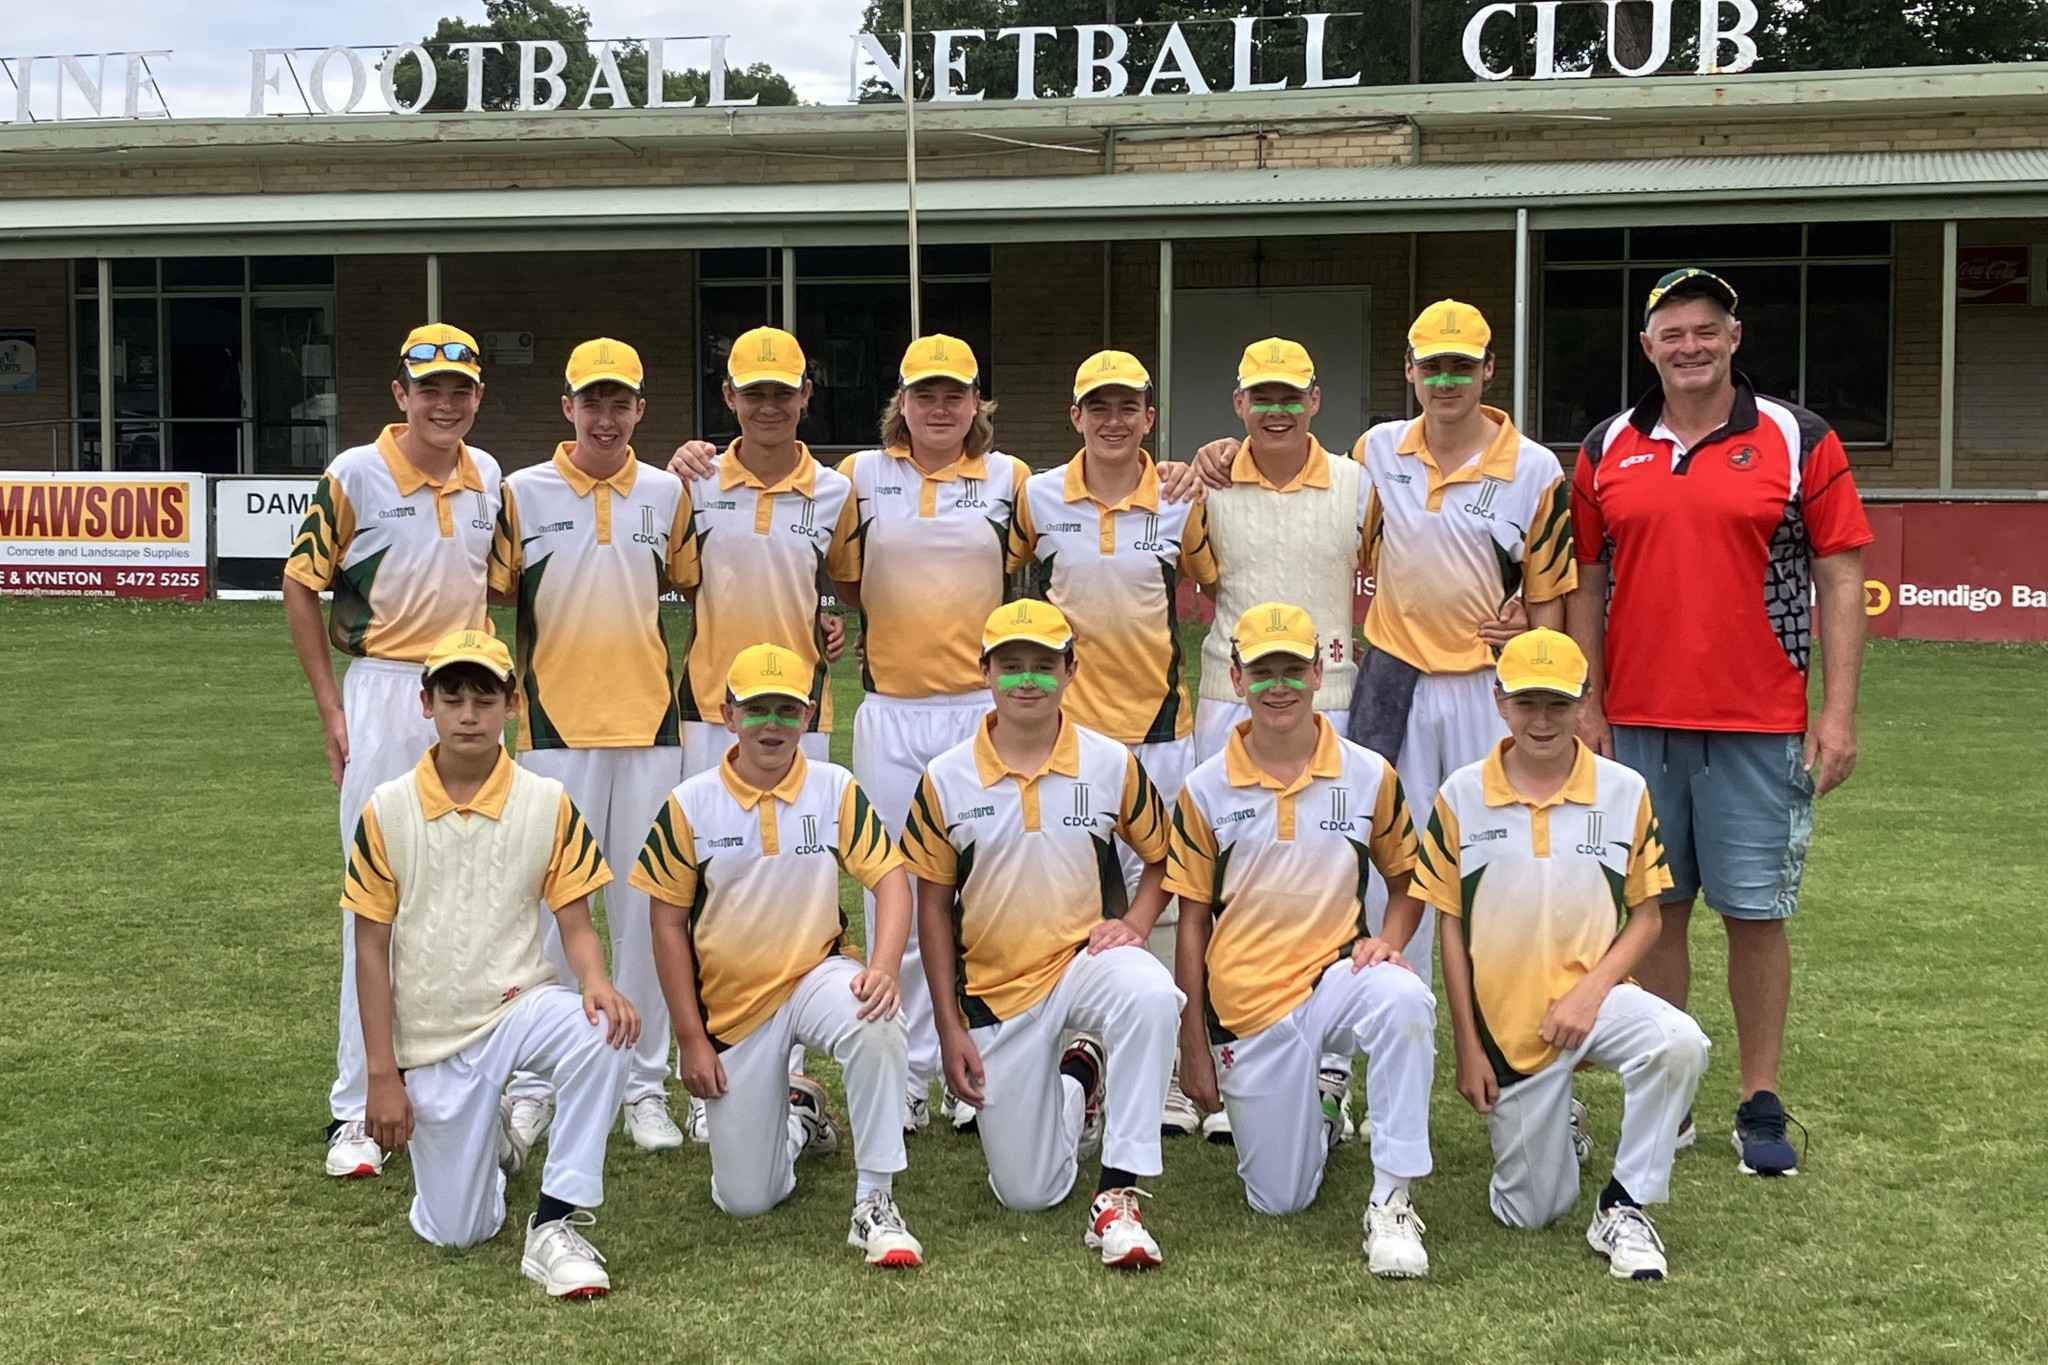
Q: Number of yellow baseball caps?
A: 12